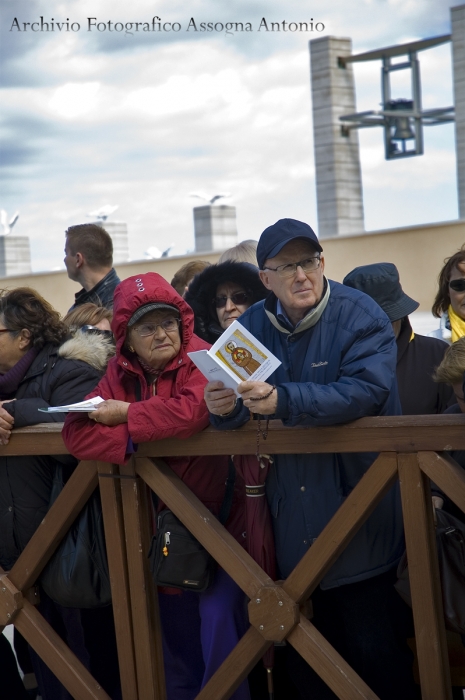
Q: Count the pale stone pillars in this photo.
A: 5